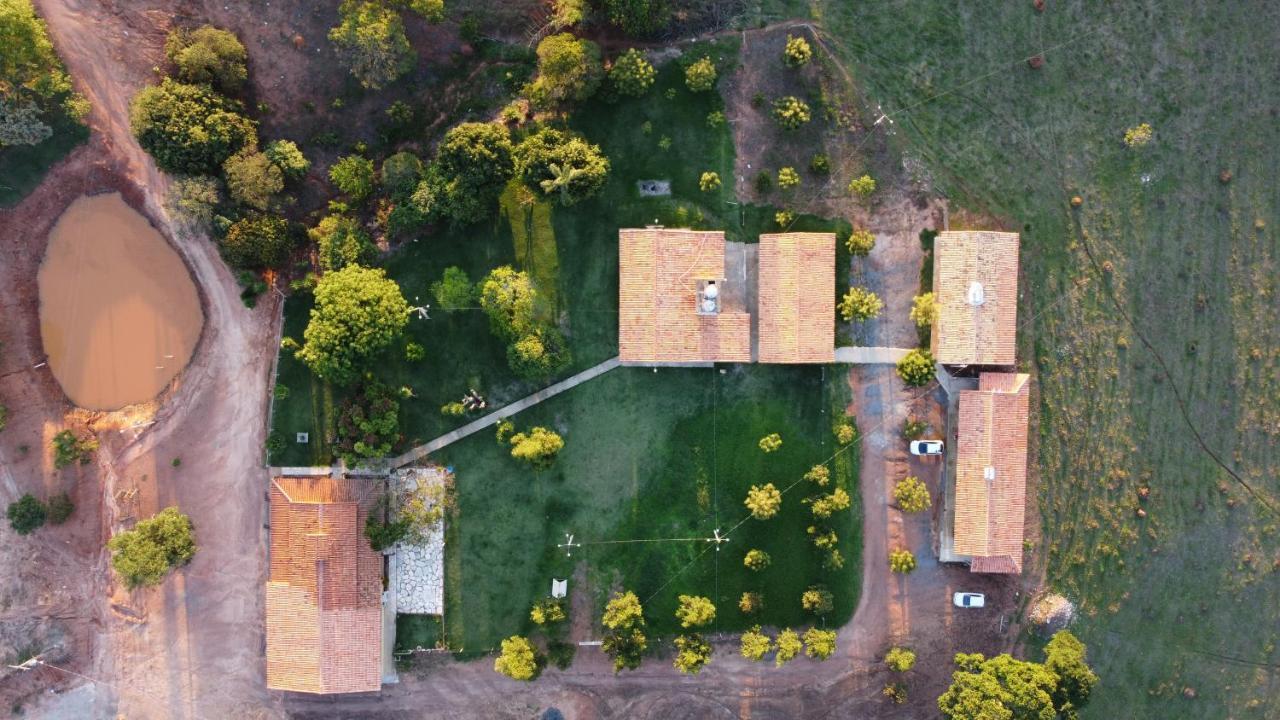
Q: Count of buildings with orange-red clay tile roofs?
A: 5